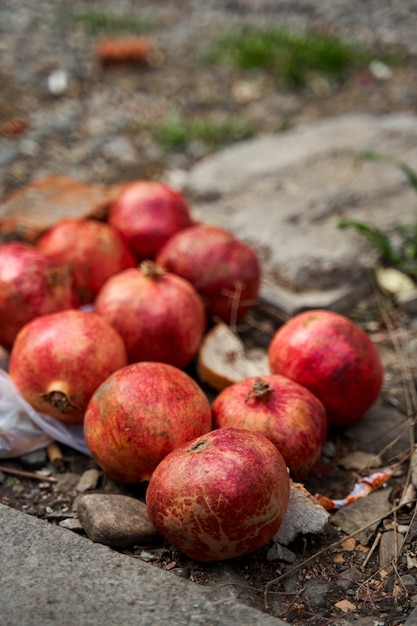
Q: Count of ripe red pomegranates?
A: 10